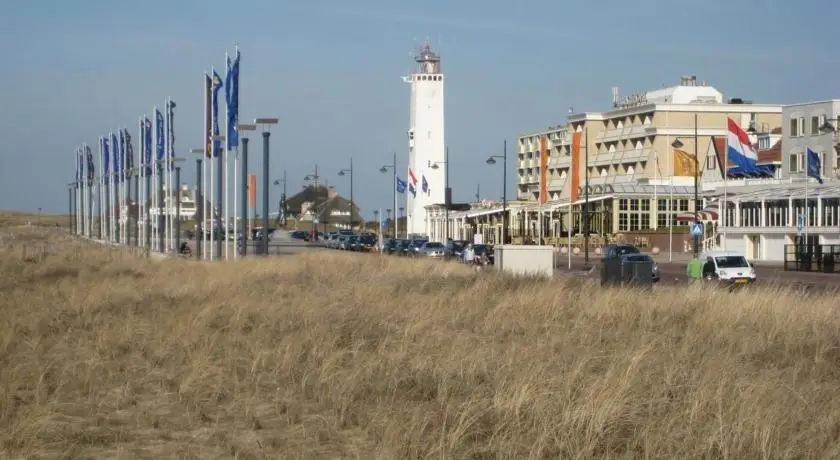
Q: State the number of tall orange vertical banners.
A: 3